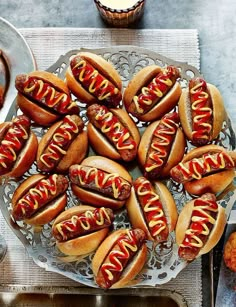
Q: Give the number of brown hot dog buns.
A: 15